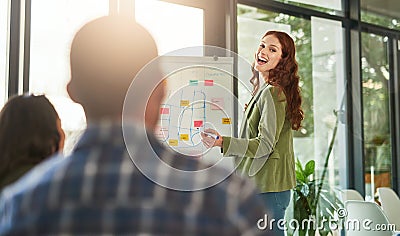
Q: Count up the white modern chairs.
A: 3